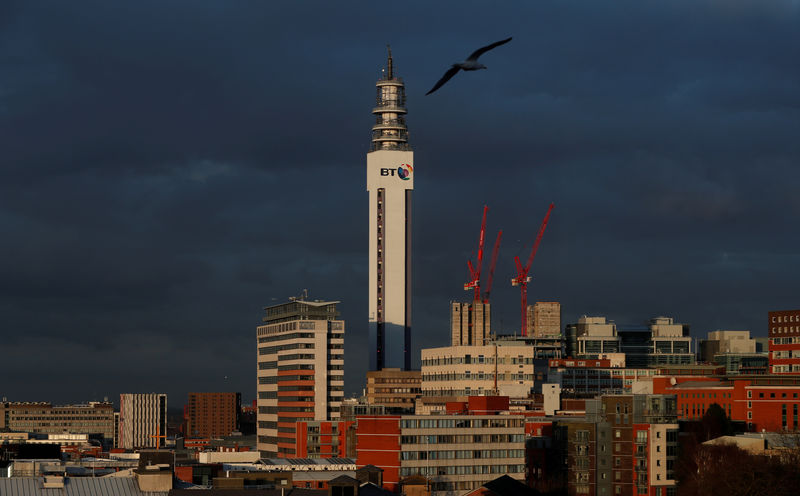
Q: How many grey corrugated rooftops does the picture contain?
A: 1